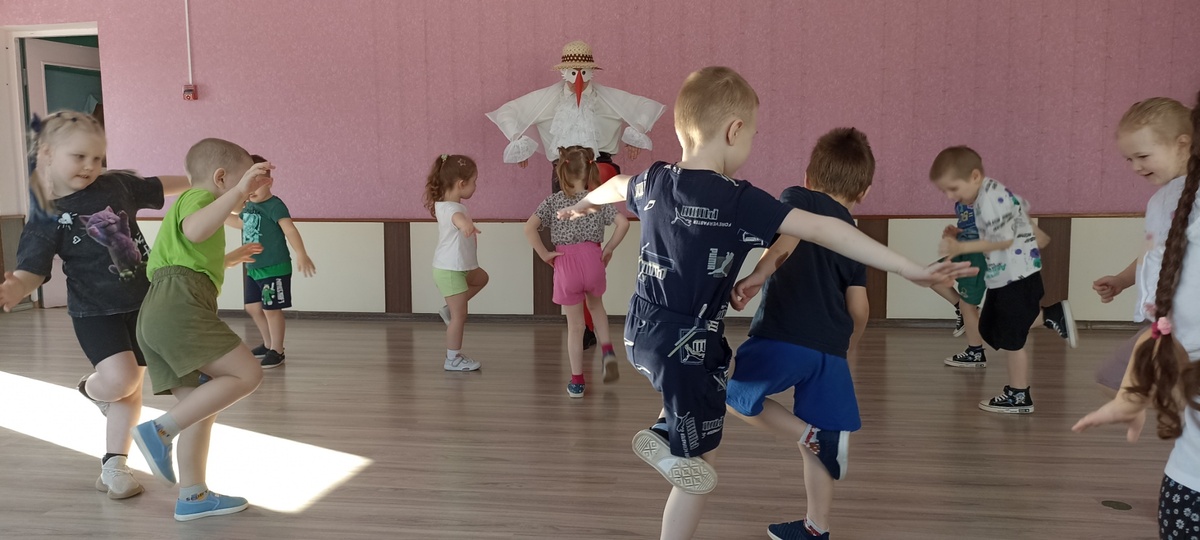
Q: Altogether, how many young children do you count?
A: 11